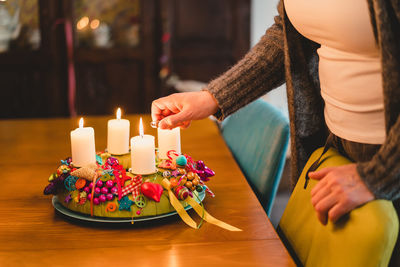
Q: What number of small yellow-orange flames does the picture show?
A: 3